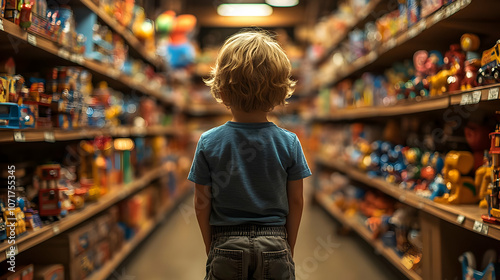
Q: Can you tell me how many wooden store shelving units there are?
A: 2